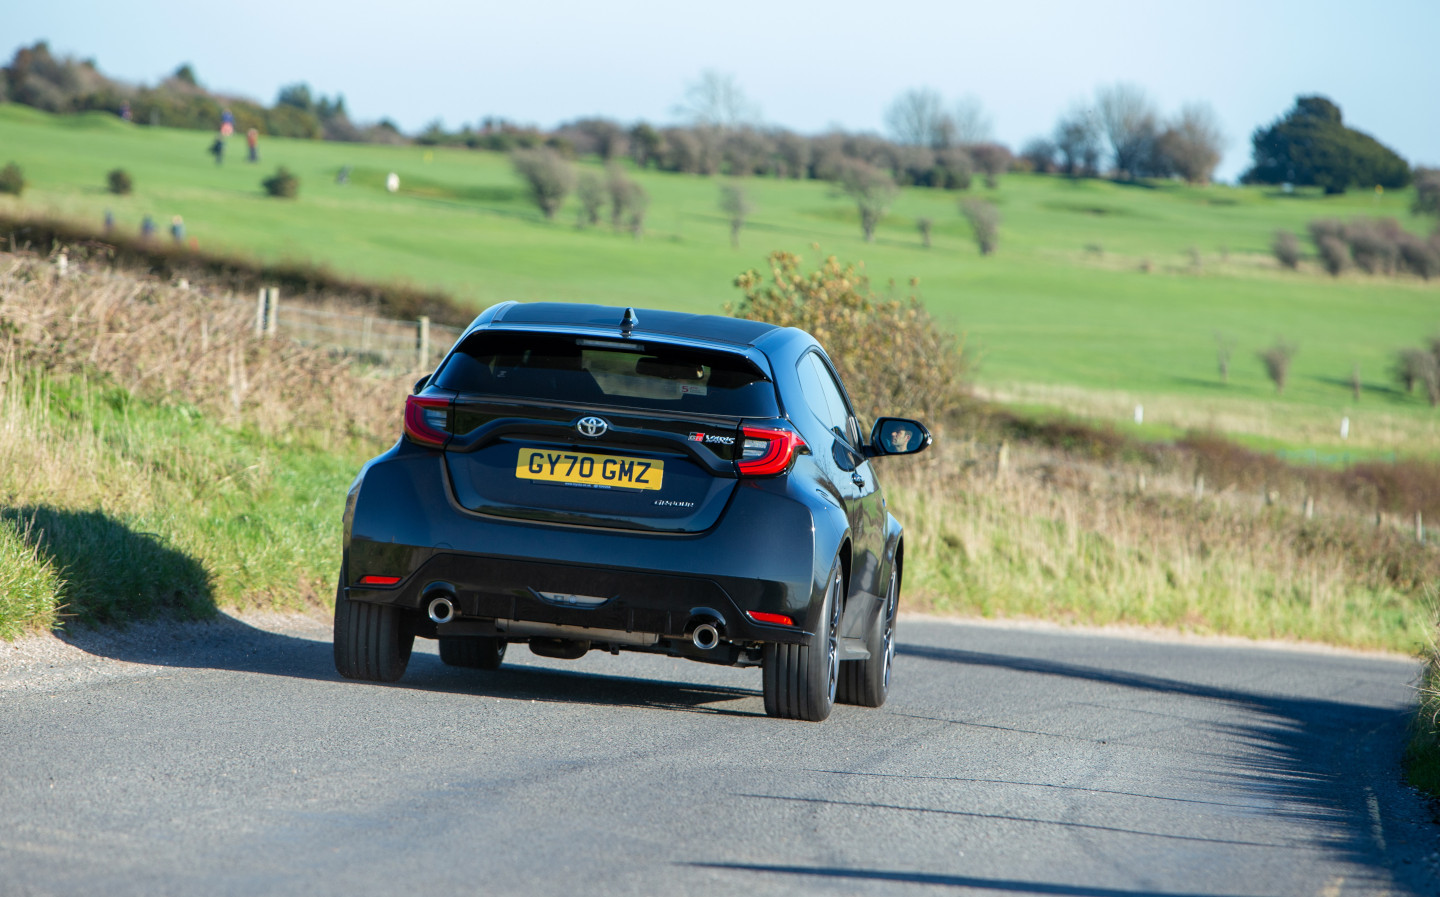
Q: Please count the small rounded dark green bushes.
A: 3